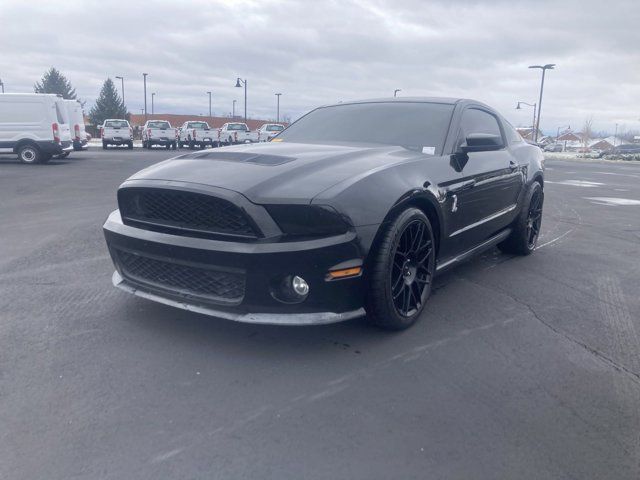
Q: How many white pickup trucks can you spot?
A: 5